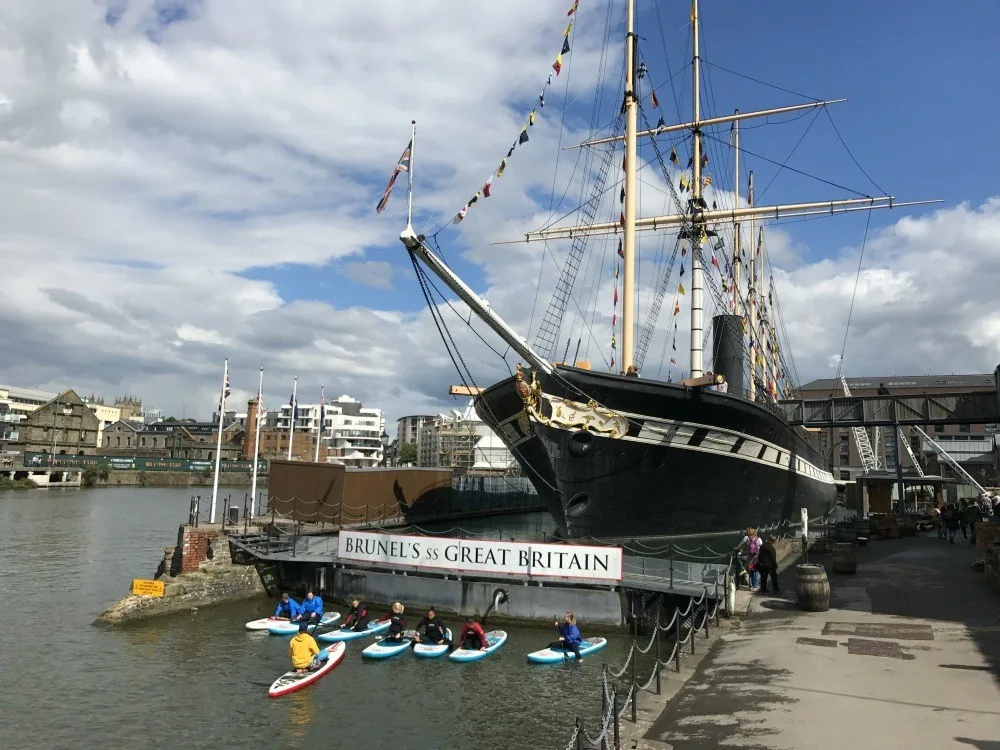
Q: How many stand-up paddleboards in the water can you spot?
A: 8